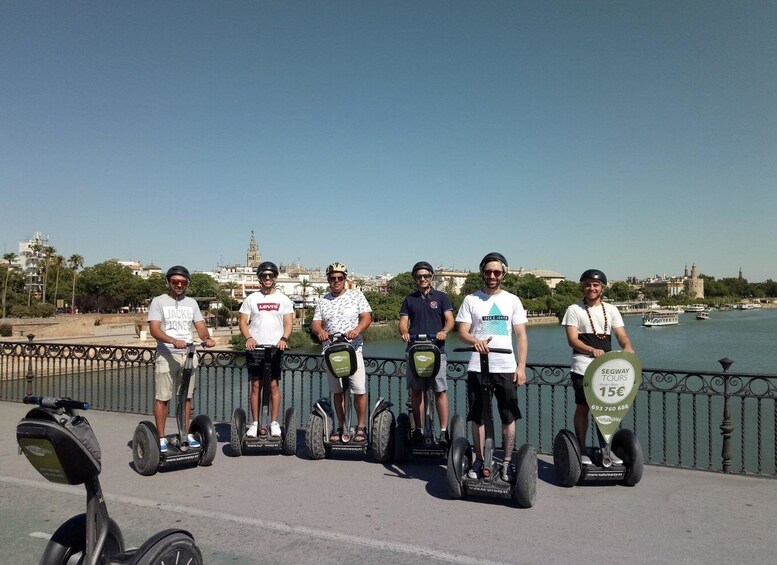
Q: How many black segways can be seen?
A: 7